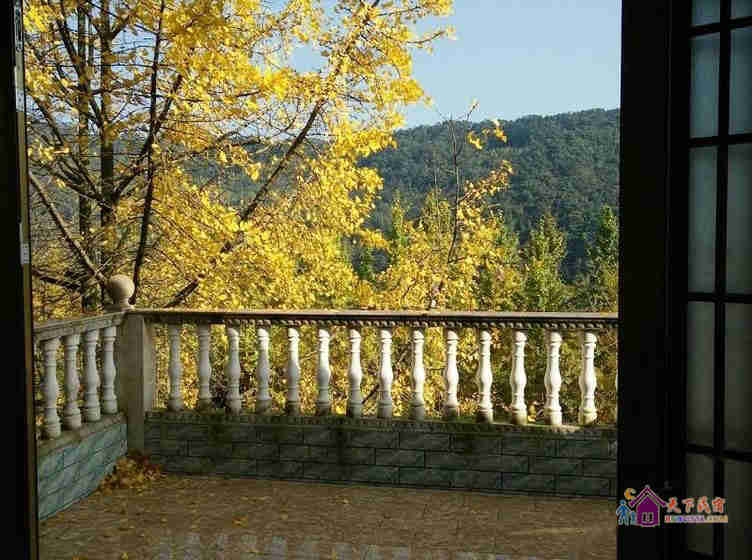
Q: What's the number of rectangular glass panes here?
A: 10